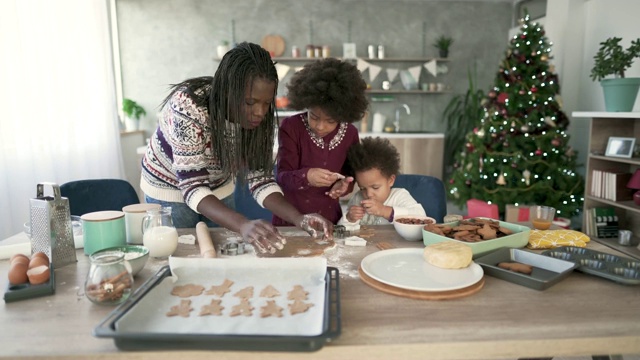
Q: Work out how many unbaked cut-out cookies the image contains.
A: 10